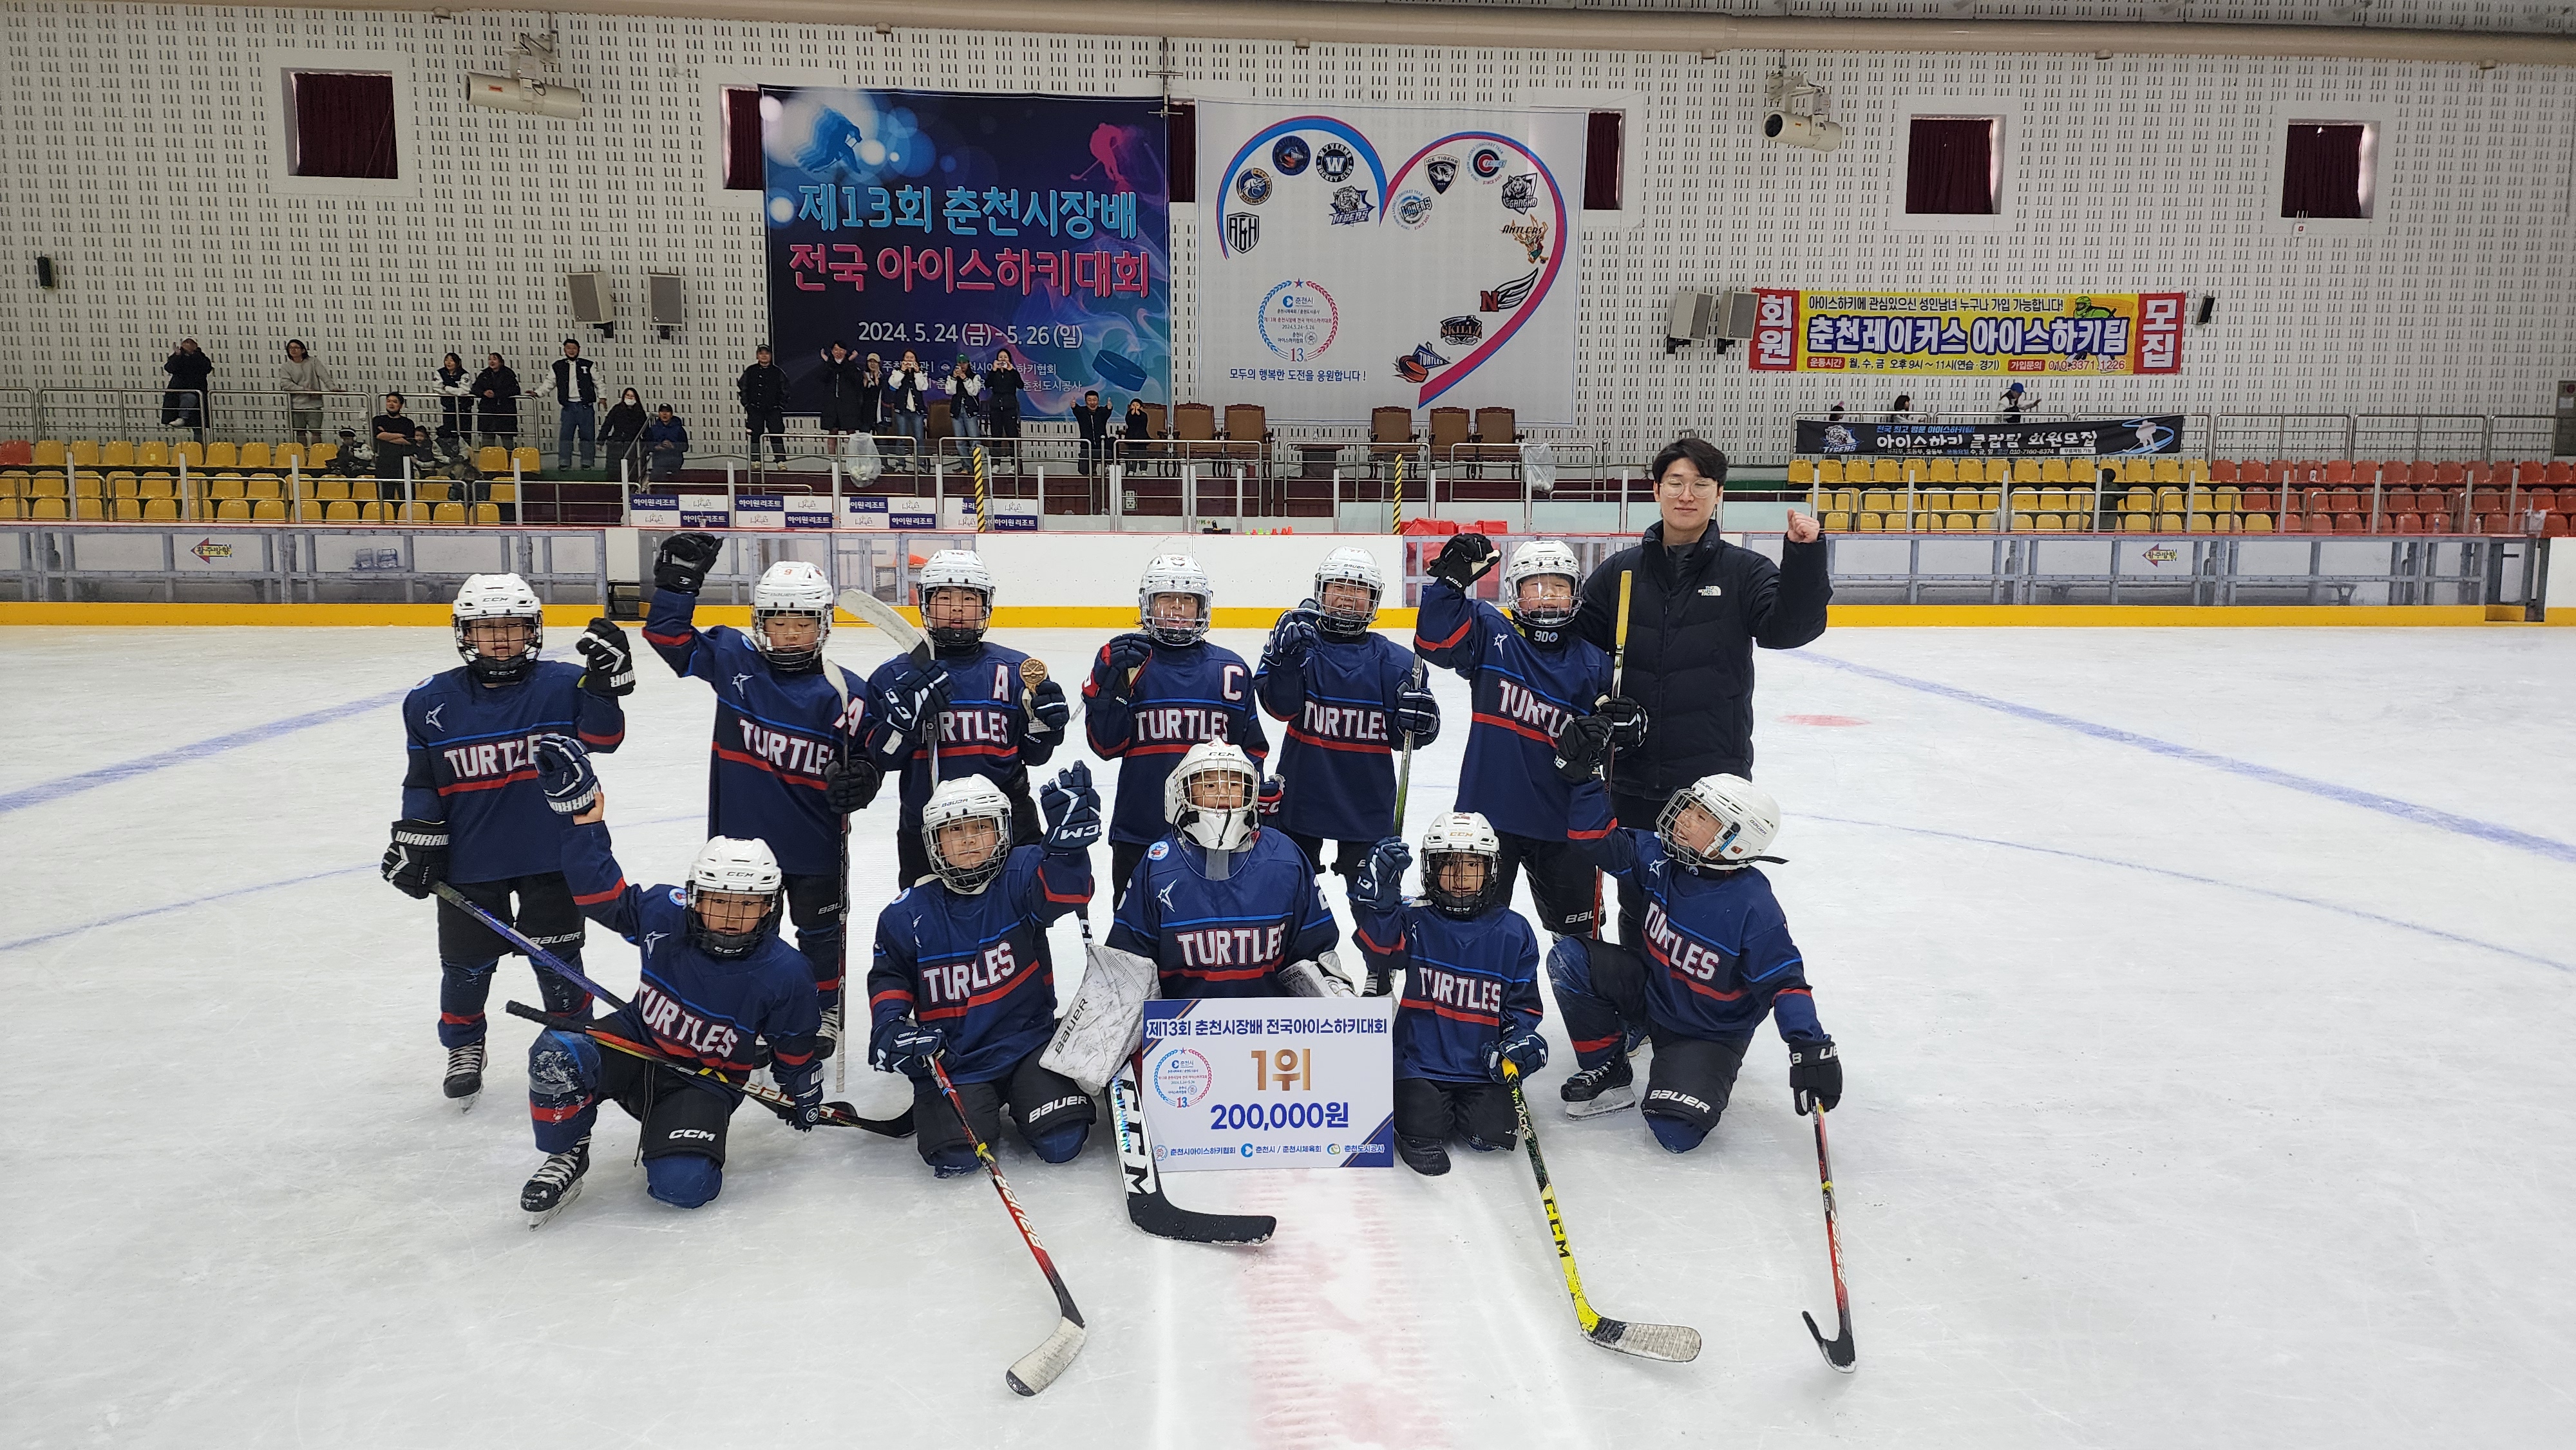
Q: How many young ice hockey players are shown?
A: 11